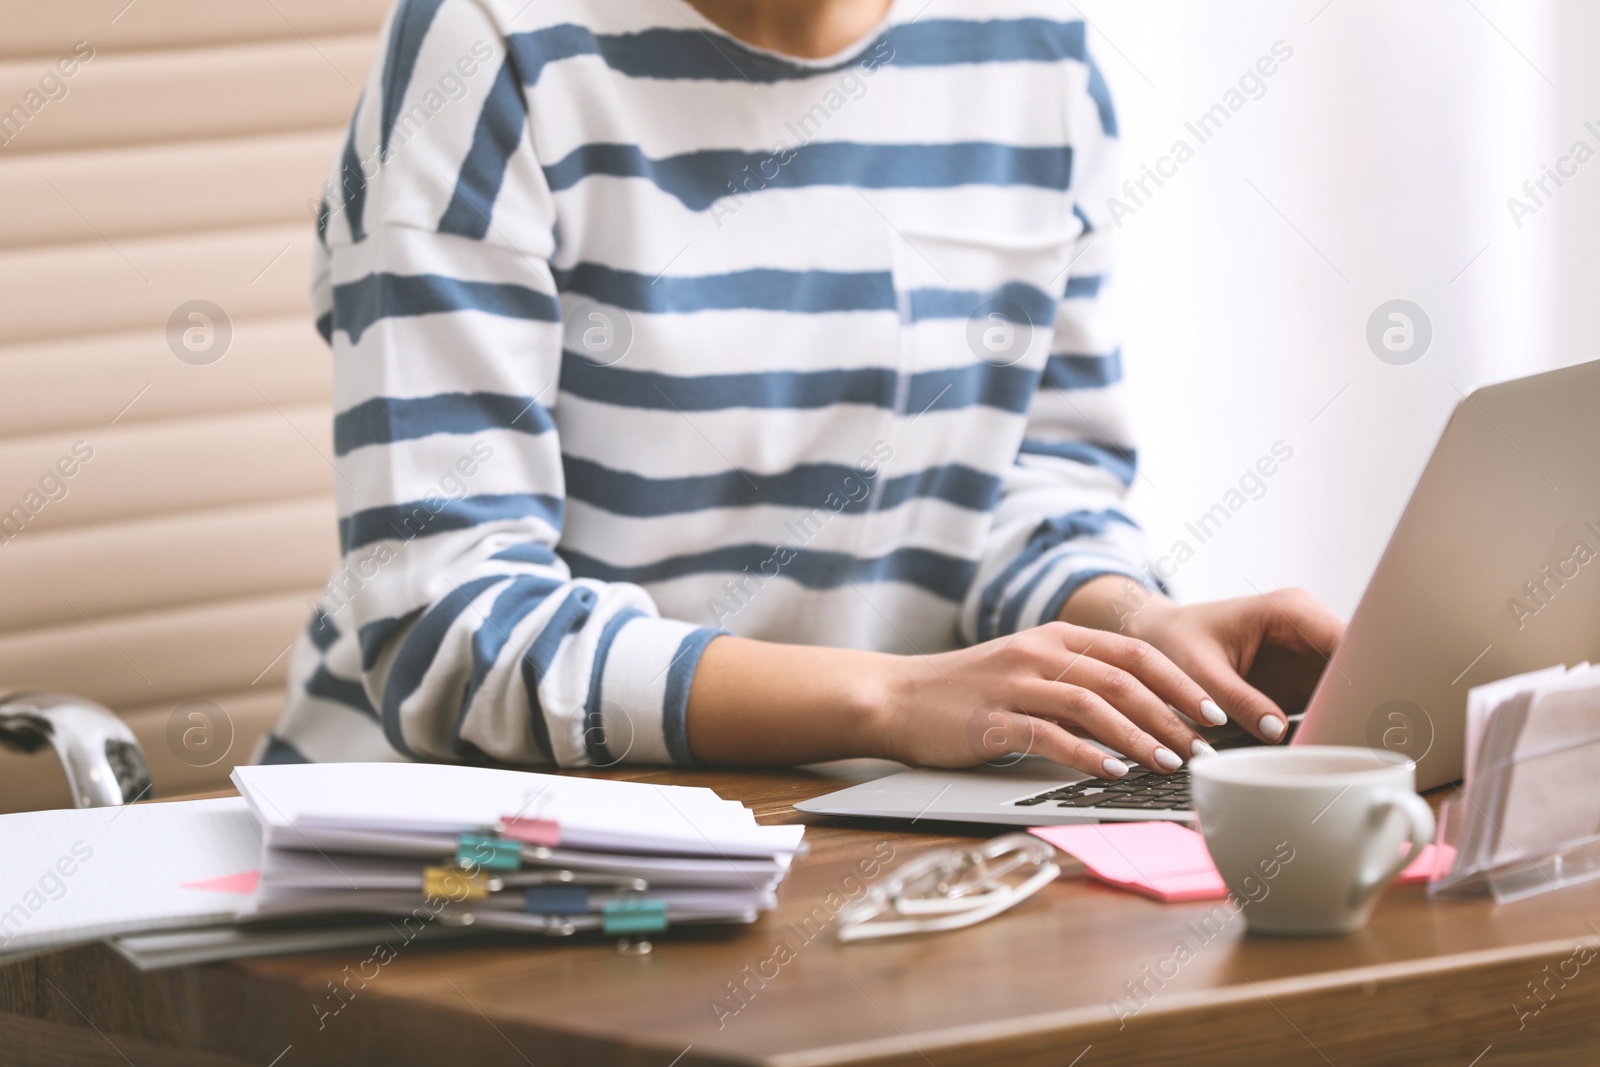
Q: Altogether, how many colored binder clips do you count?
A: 5